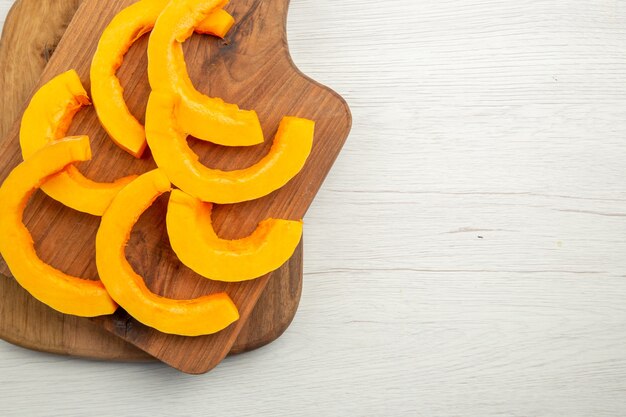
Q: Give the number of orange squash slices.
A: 7